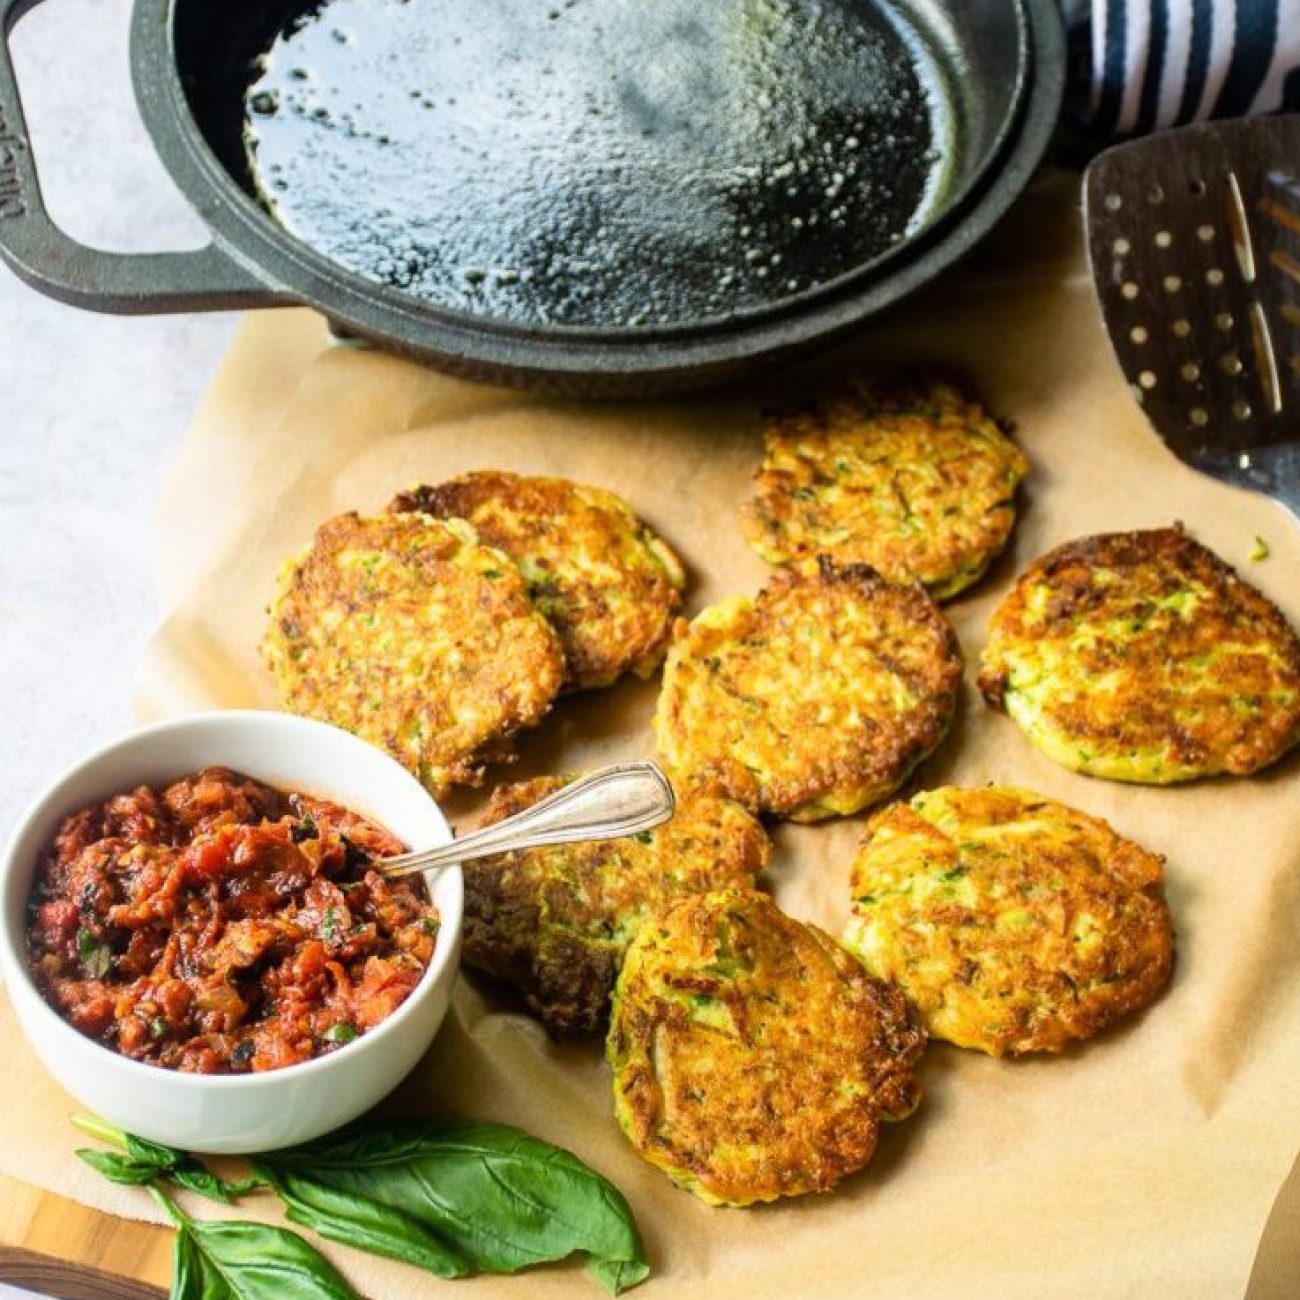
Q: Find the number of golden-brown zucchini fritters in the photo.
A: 8